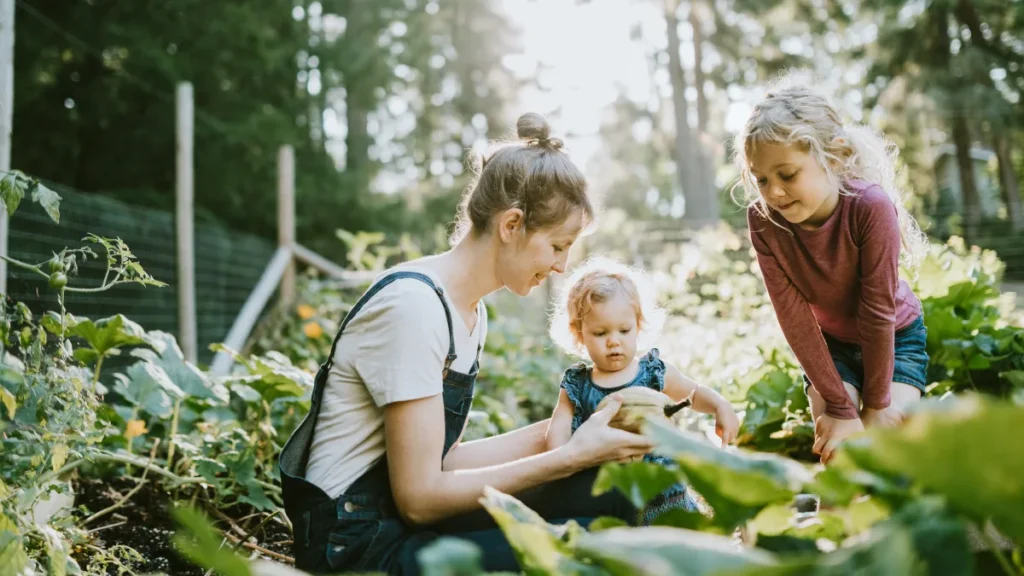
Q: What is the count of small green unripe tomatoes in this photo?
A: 2